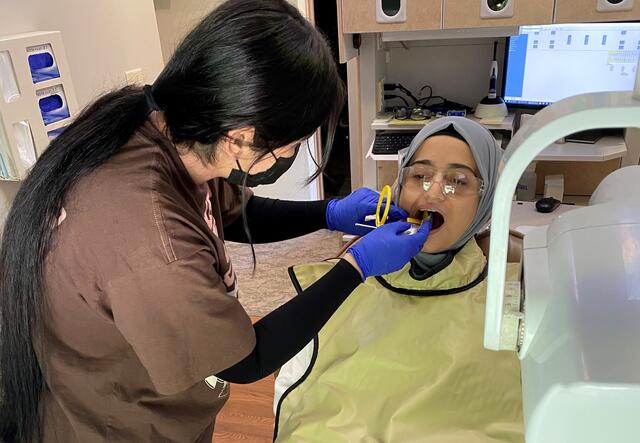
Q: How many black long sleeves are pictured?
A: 2